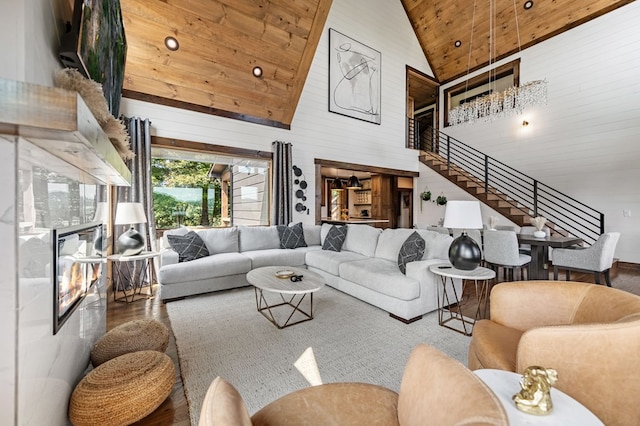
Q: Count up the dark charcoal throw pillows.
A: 4